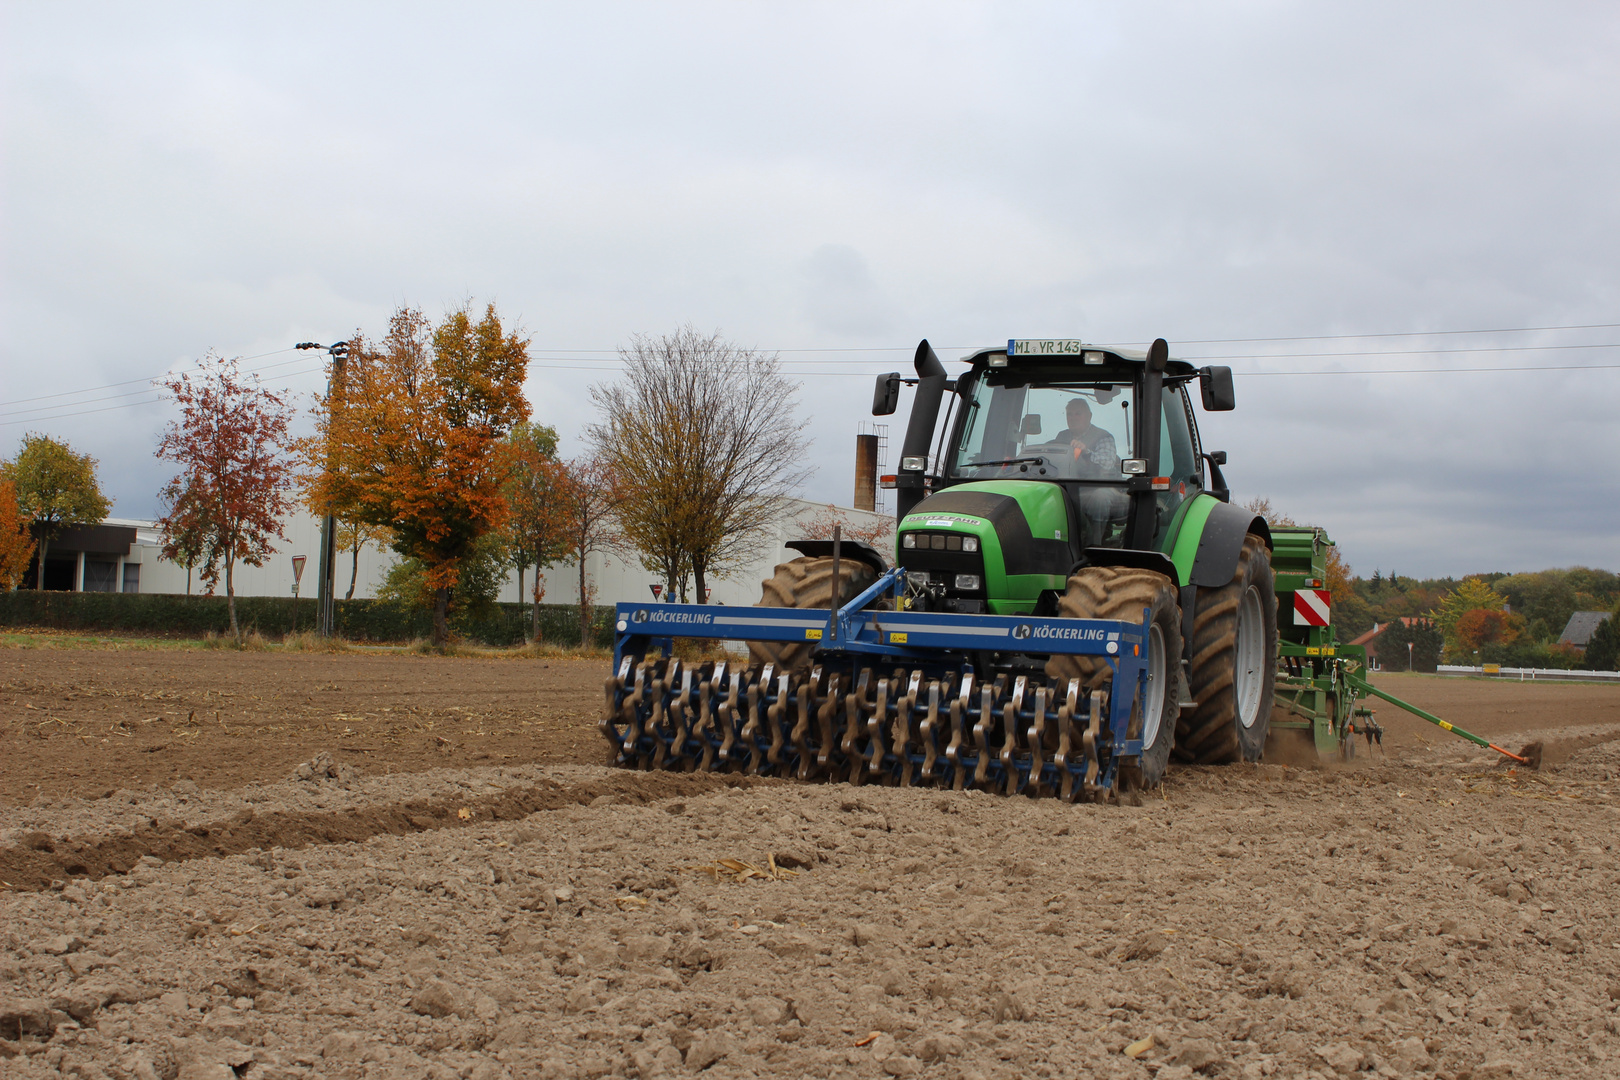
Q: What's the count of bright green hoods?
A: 1